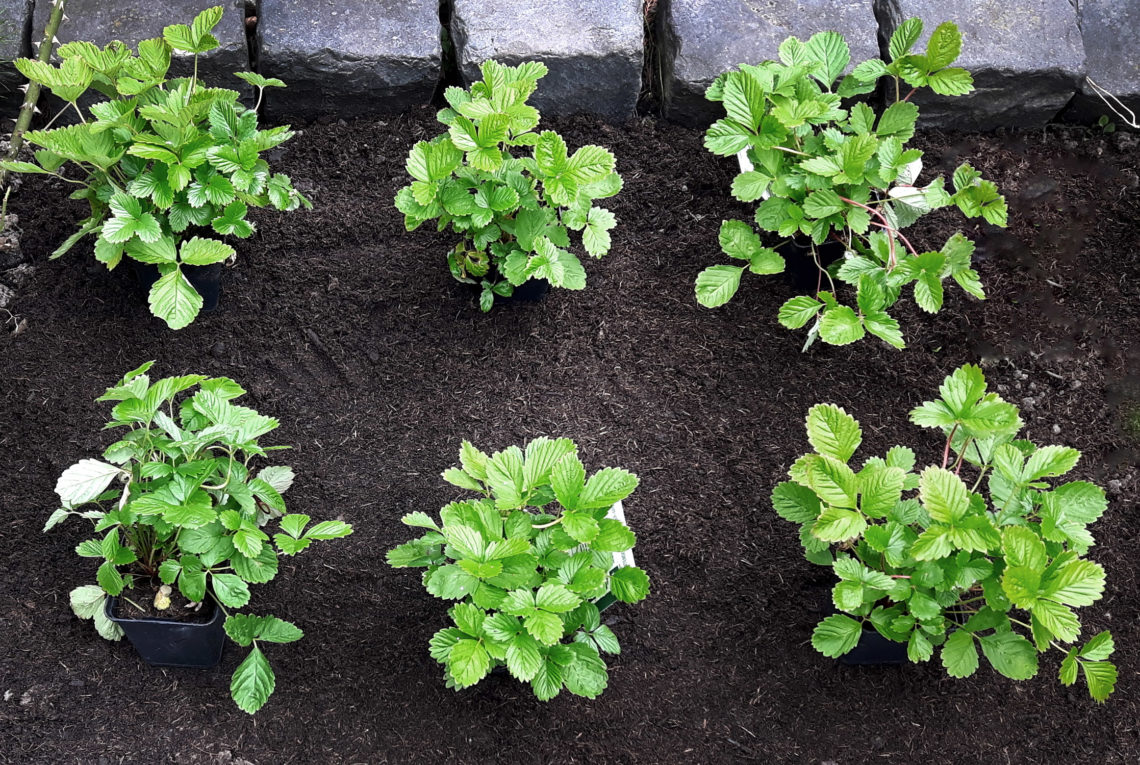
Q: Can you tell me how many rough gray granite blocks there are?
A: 7